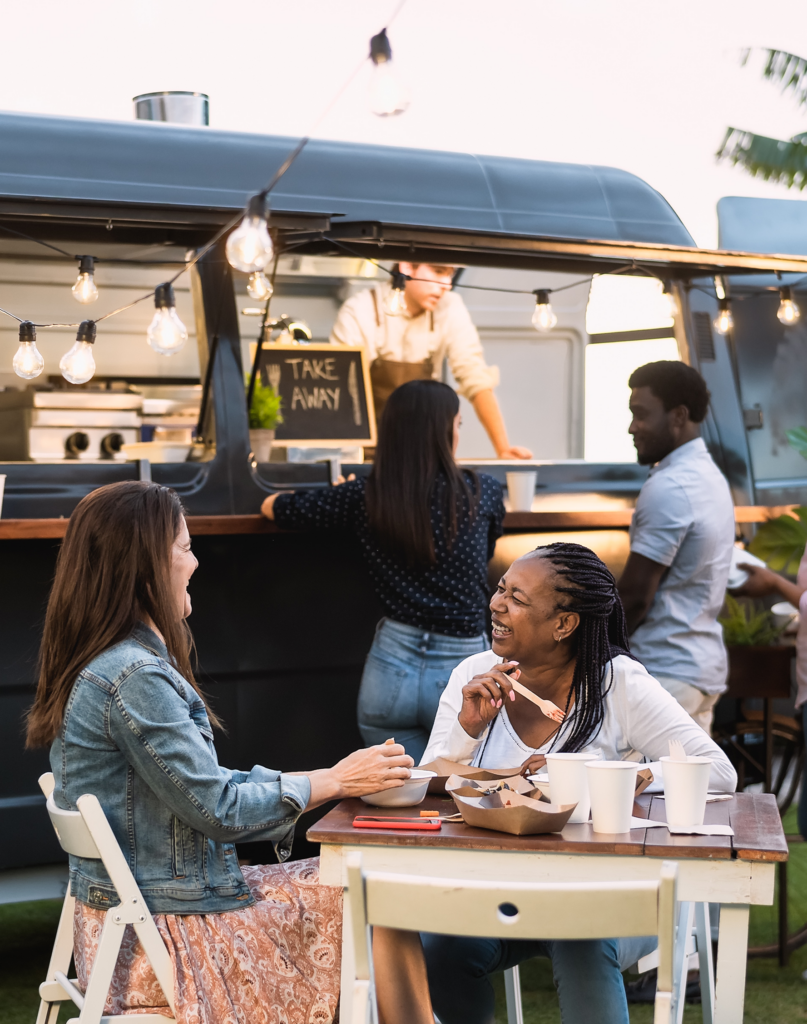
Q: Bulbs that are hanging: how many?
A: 12